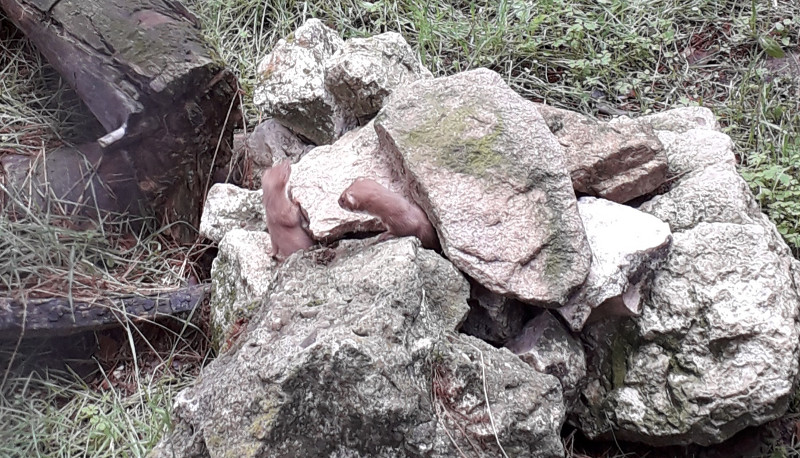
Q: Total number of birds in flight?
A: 0